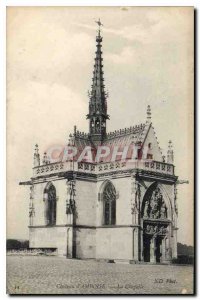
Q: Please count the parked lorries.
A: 0